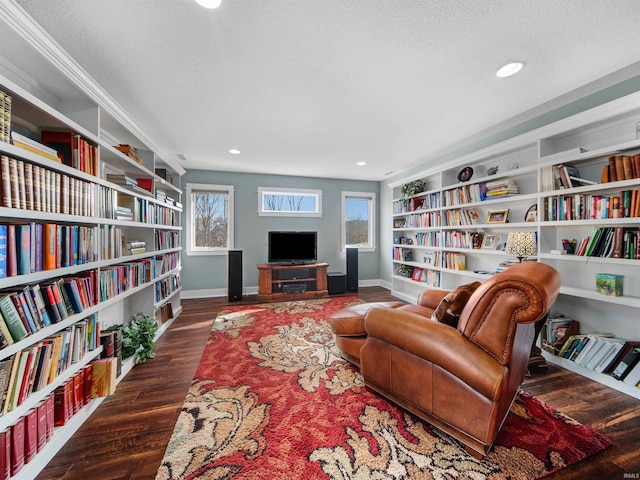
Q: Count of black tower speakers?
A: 2